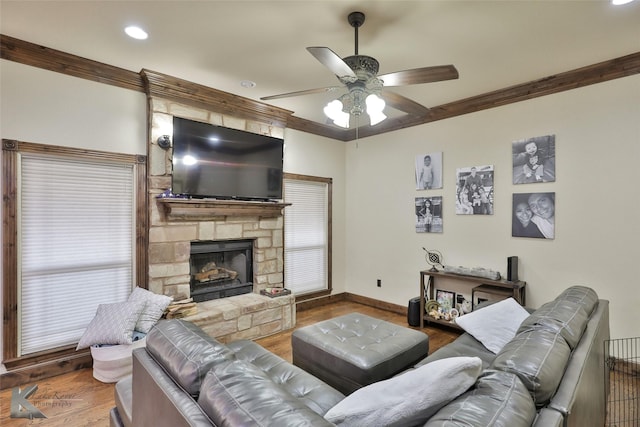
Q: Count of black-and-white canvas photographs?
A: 5